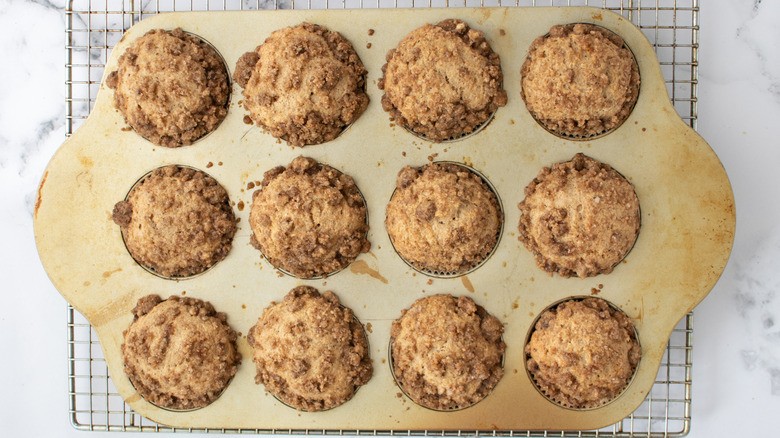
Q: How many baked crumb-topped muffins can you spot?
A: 12